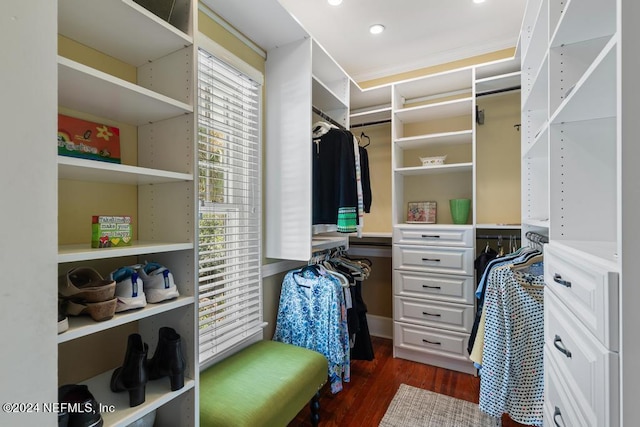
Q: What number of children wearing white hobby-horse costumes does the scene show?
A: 0